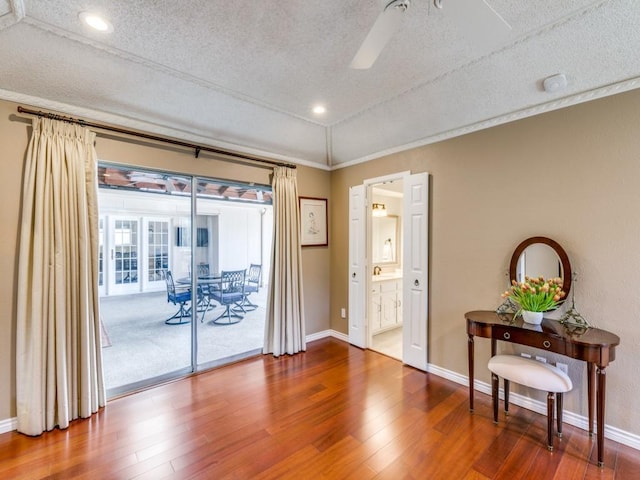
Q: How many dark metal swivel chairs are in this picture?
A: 4